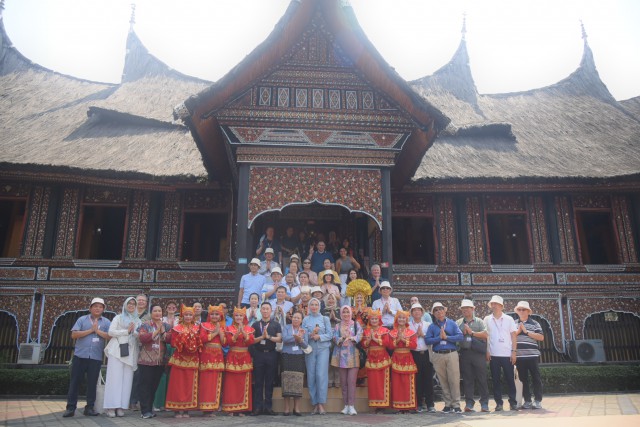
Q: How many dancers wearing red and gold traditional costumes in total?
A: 5